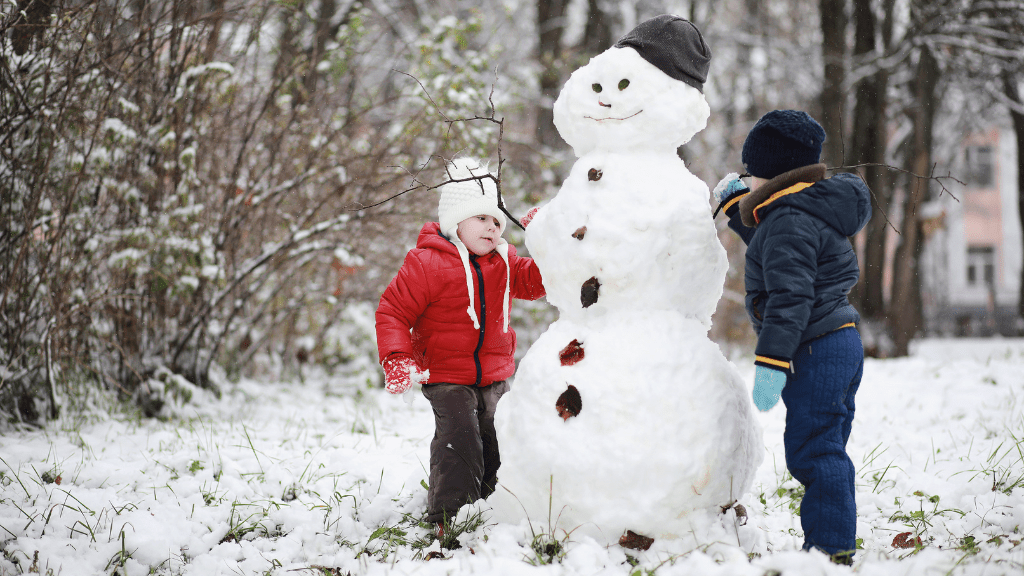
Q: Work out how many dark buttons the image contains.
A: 5